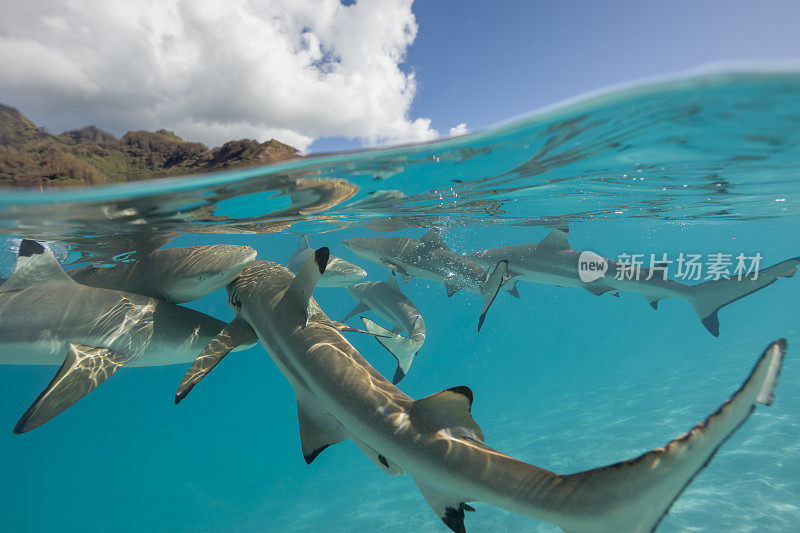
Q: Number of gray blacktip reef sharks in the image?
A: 7